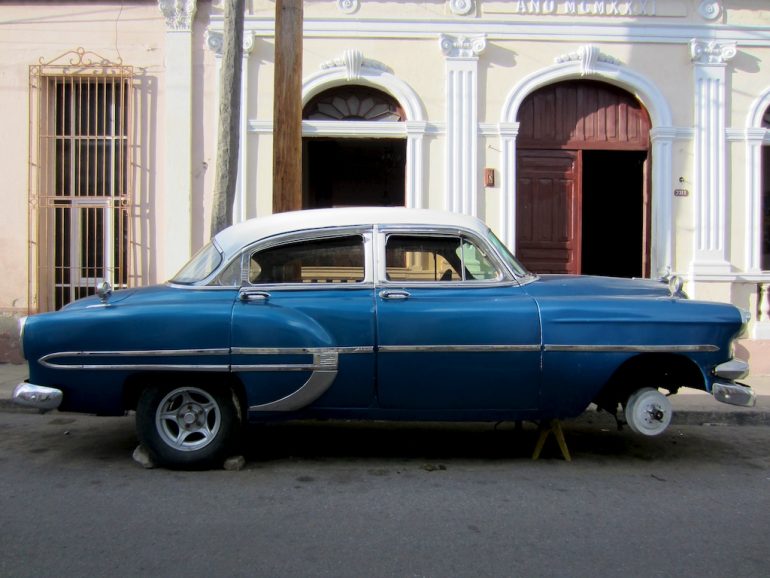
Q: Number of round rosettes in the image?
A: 3